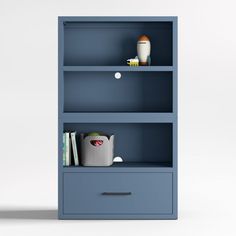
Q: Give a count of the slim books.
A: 3